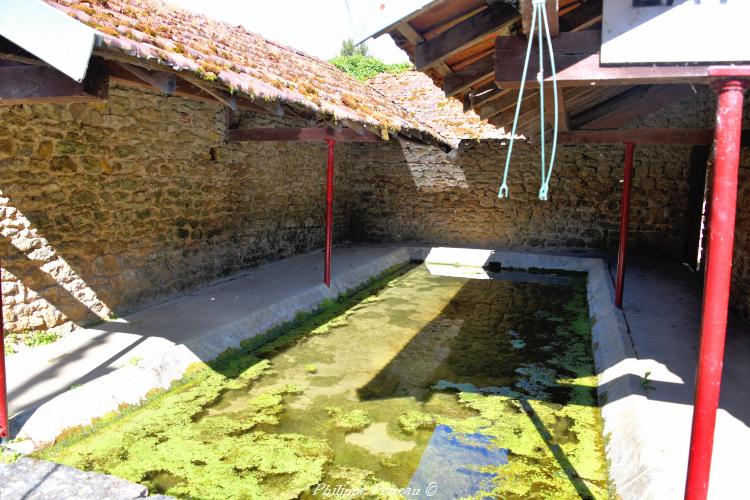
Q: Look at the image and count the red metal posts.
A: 4